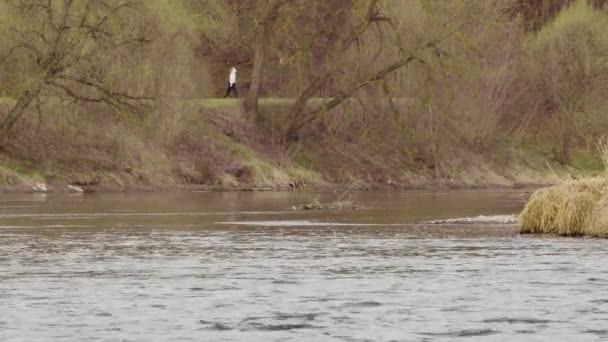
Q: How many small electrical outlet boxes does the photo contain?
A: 0